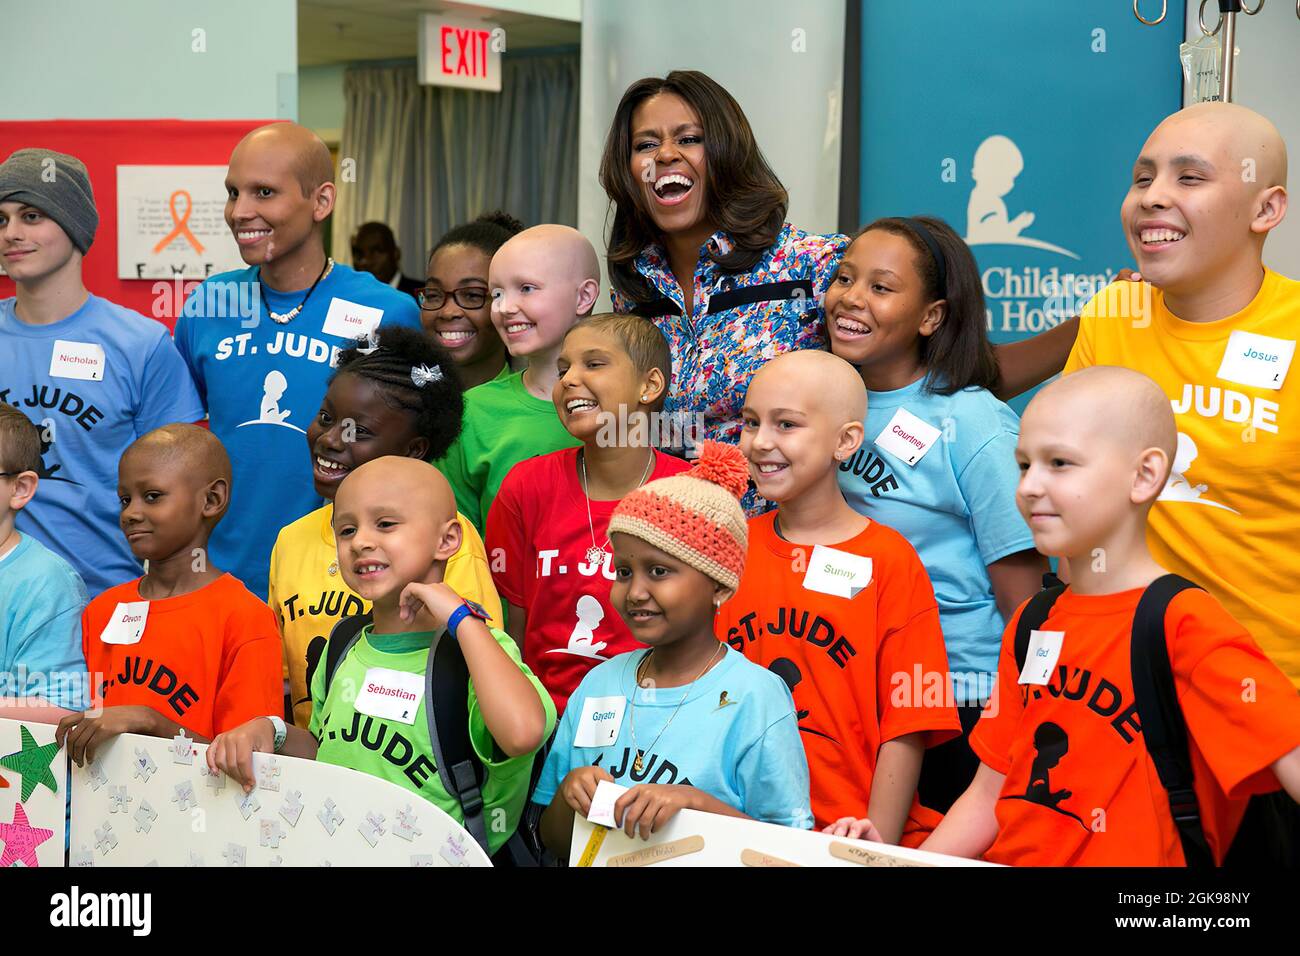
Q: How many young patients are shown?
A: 14